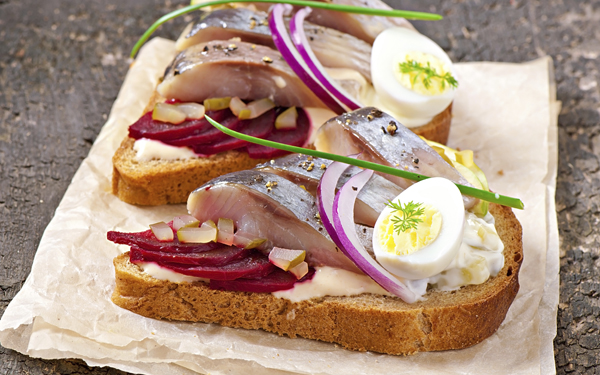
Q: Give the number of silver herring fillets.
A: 6